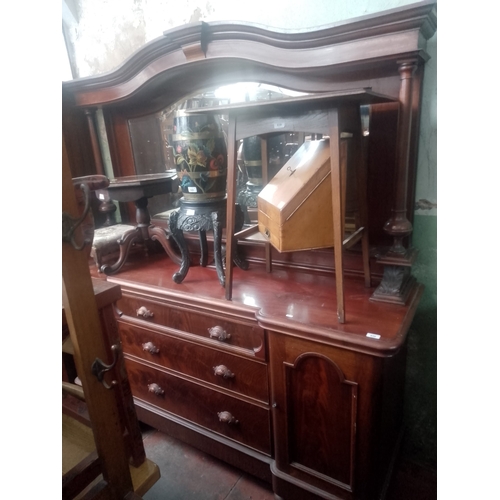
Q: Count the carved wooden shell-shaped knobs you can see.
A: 6